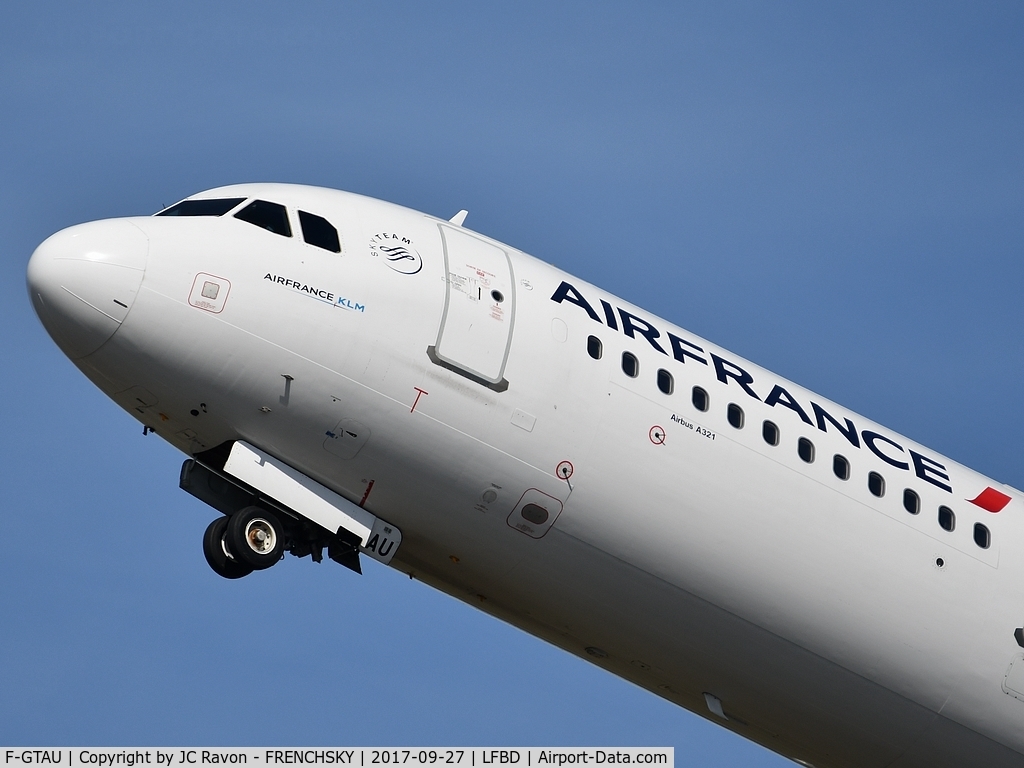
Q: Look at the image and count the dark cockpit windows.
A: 3